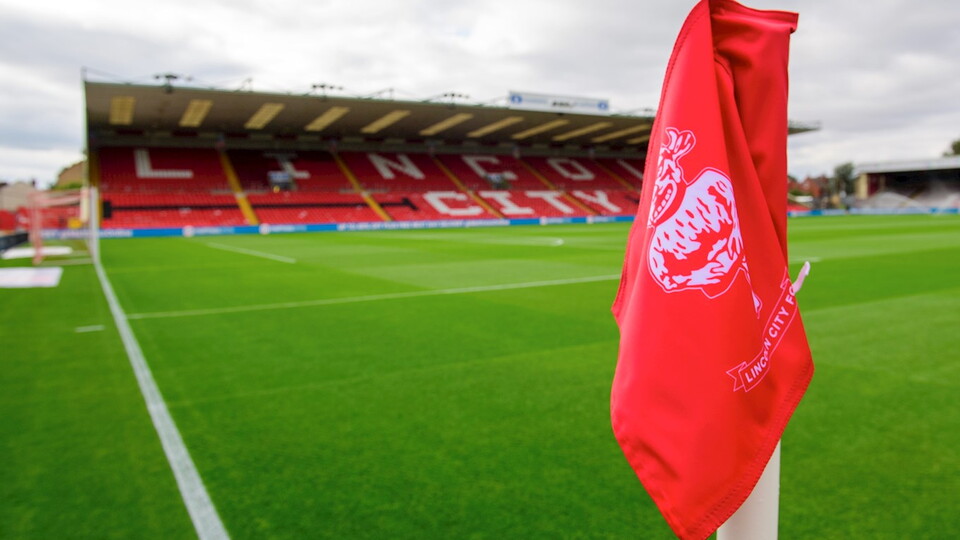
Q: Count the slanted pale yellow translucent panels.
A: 11